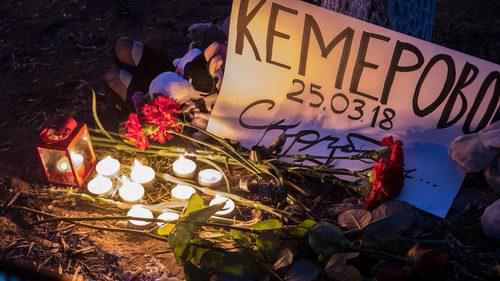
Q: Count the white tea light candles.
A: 10